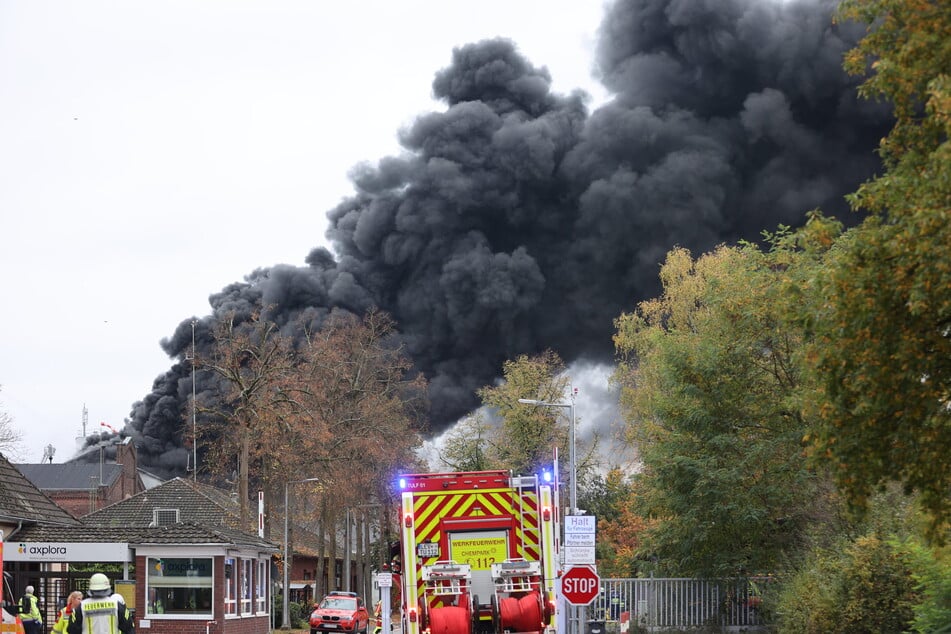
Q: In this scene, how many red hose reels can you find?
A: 2